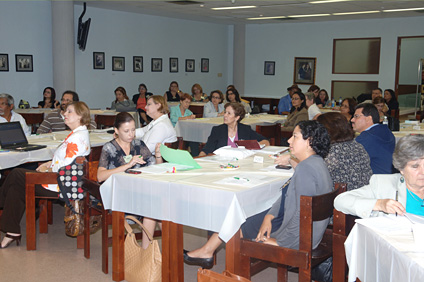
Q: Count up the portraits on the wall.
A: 11